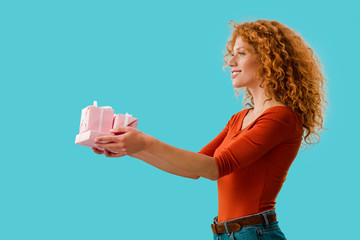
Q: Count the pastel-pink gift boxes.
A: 3